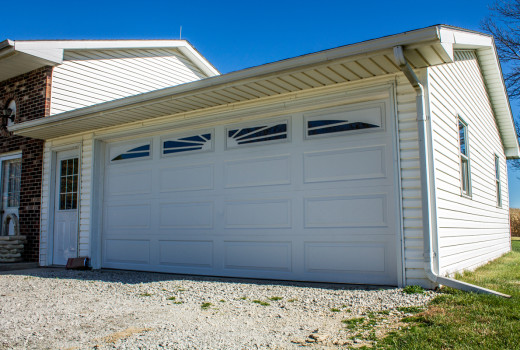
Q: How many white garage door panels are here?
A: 12